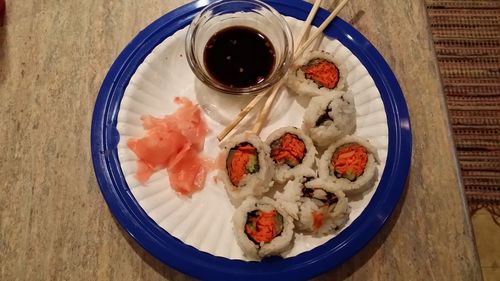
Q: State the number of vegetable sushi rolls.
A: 7